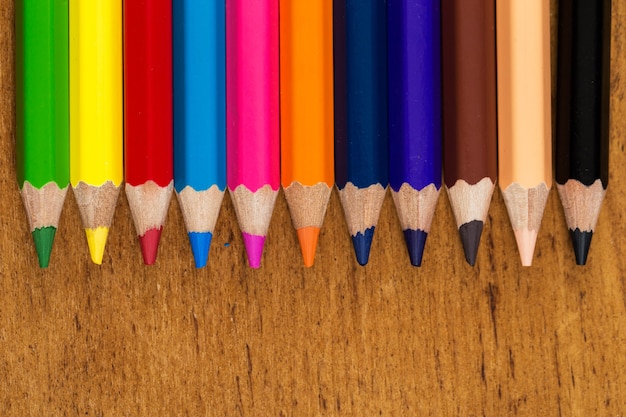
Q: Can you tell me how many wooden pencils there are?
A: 11